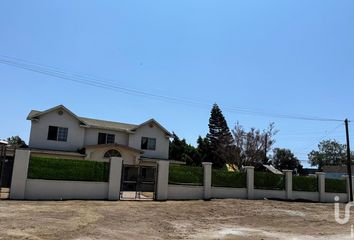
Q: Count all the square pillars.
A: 8